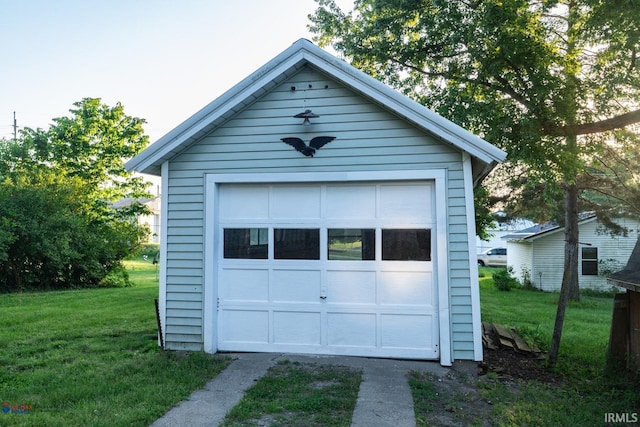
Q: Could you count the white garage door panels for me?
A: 12